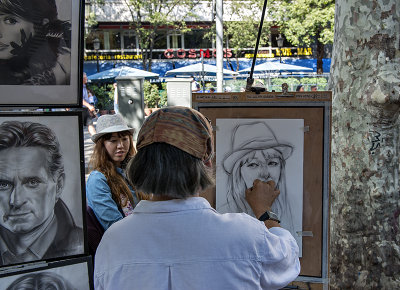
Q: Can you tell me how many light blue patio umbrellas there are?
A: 3